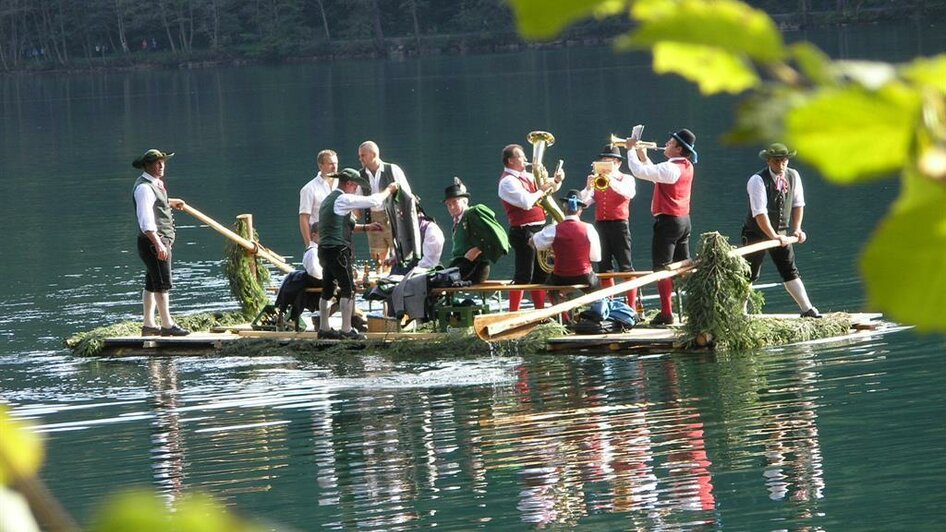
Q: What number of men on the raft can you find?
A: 12